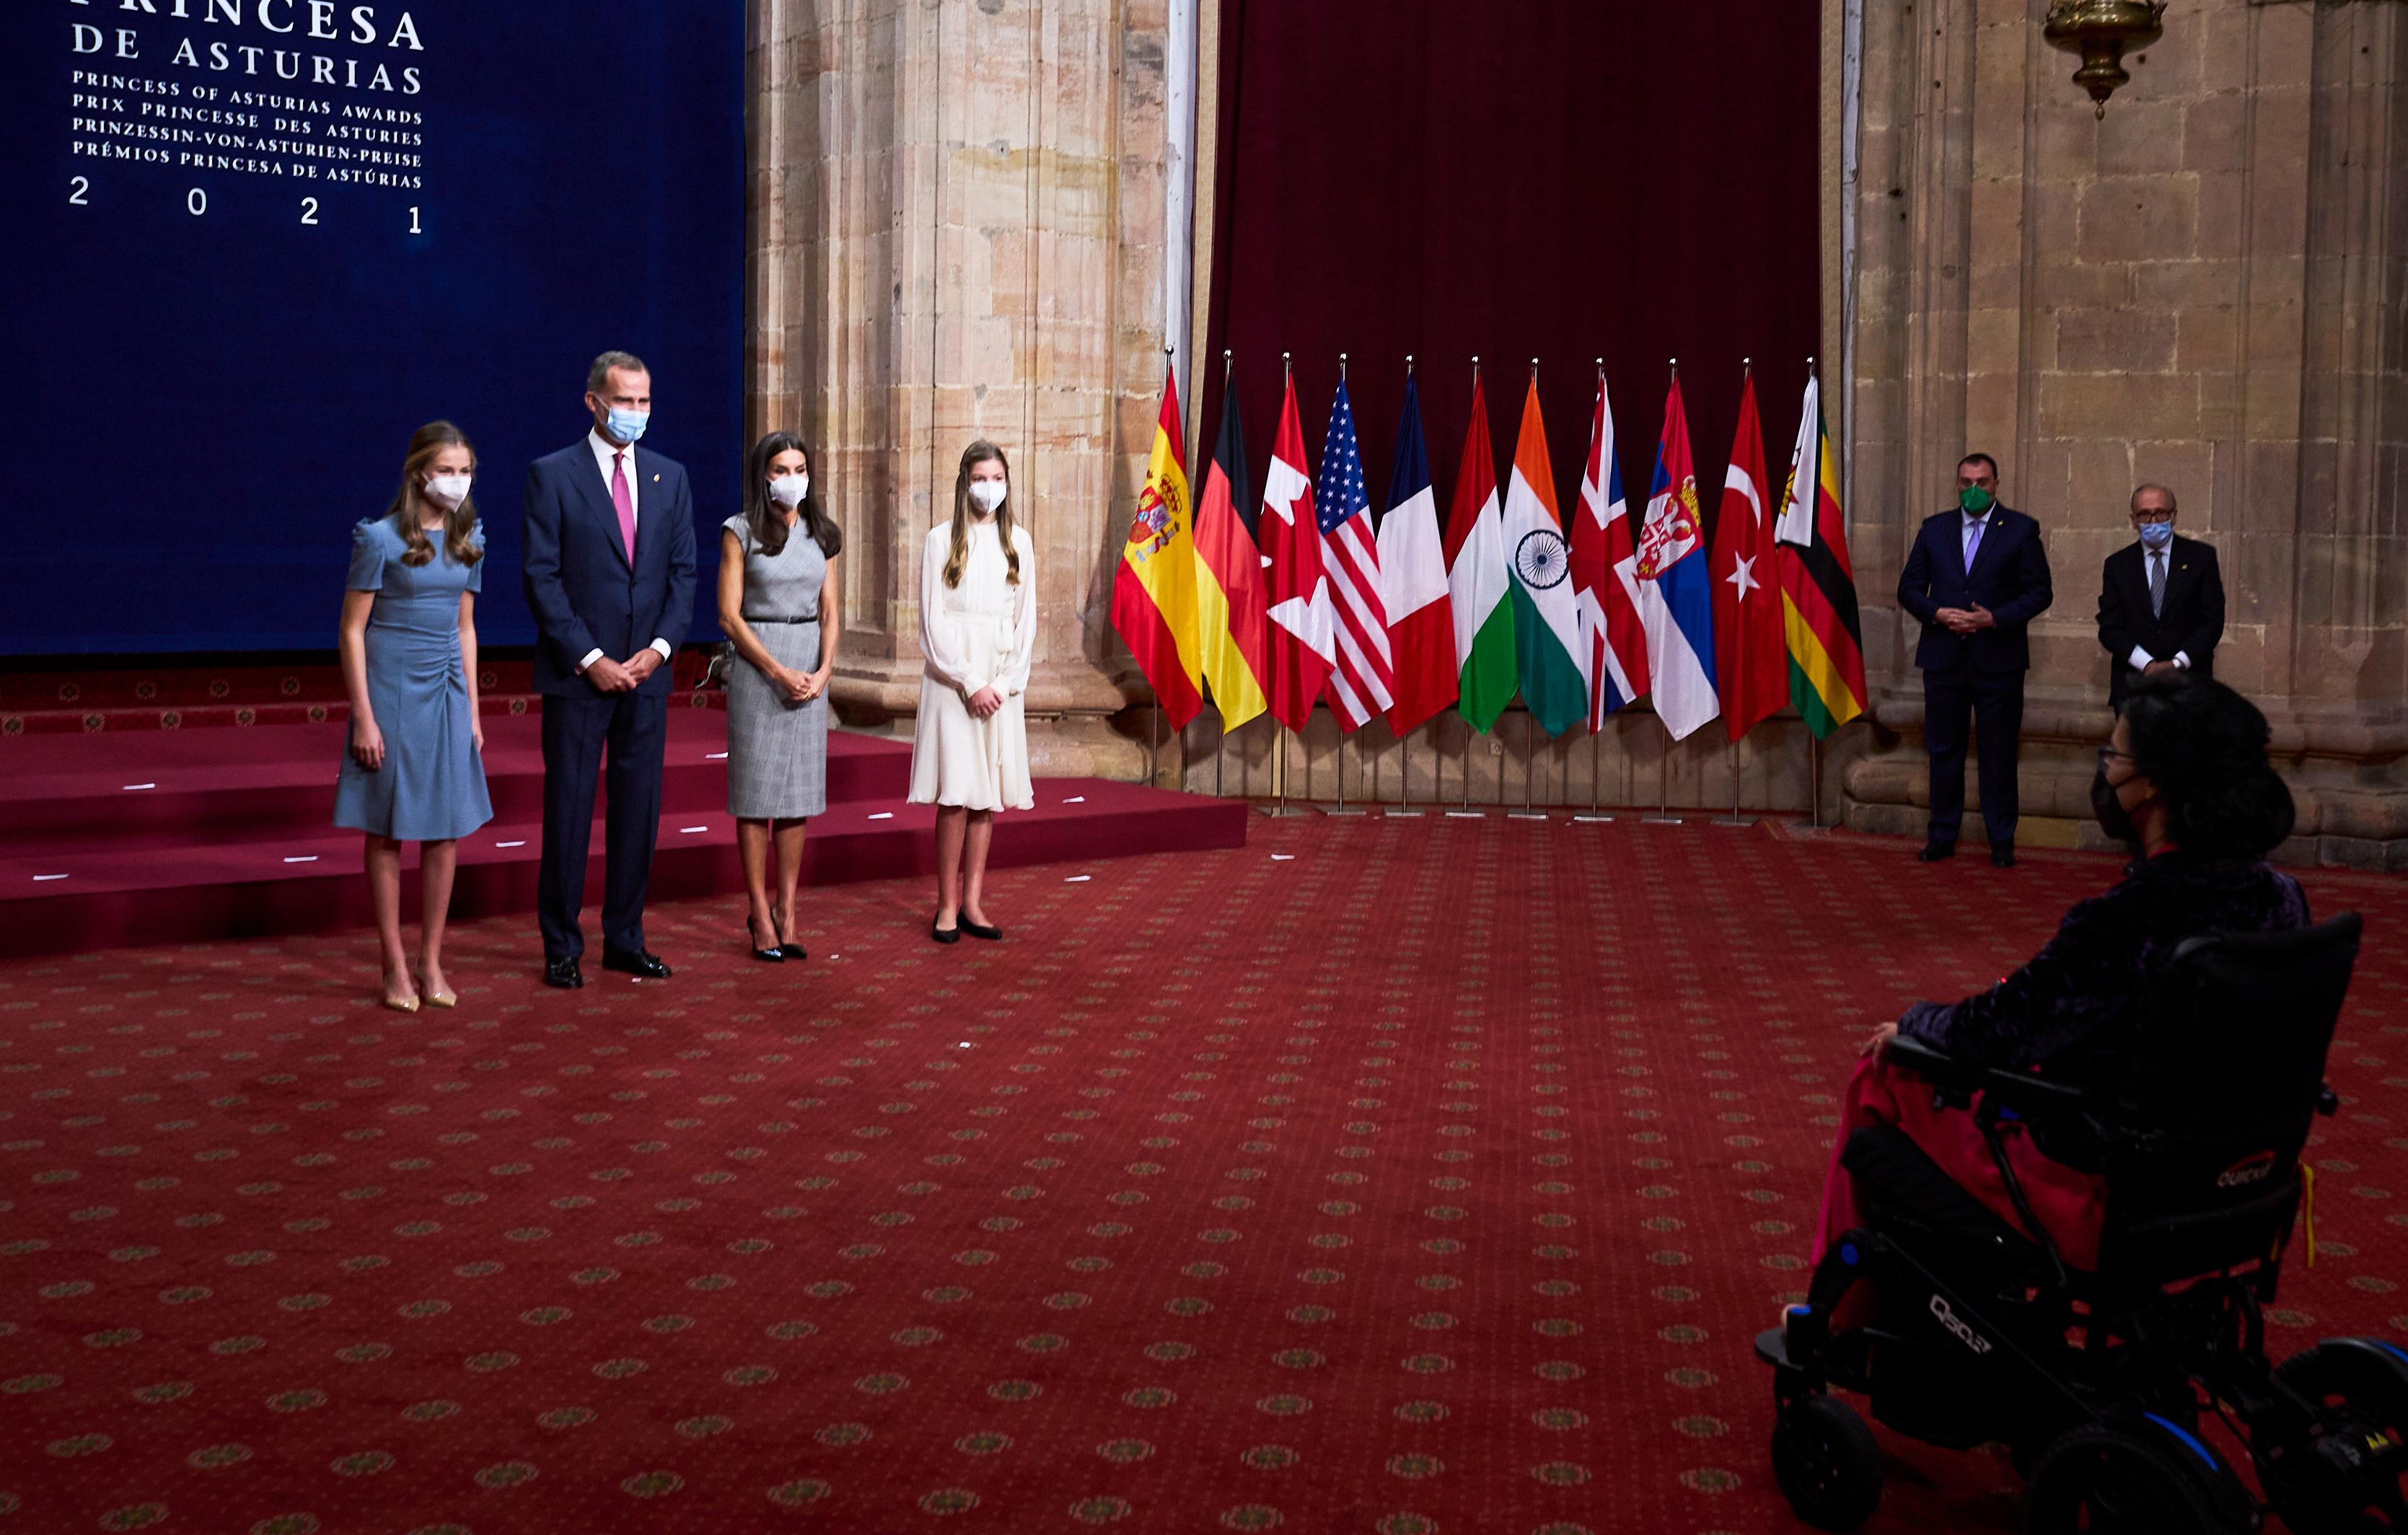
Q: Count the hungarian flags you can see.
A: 1